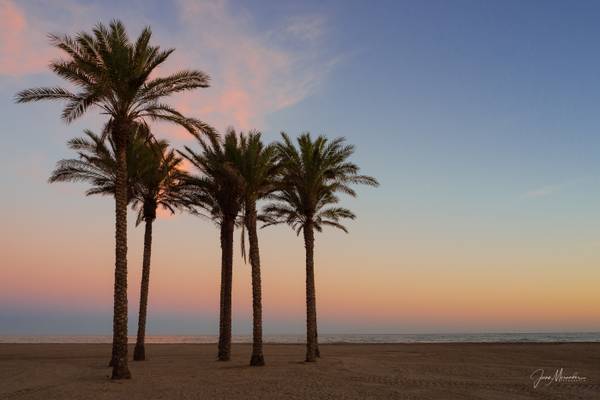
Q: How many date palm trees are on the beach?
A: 5